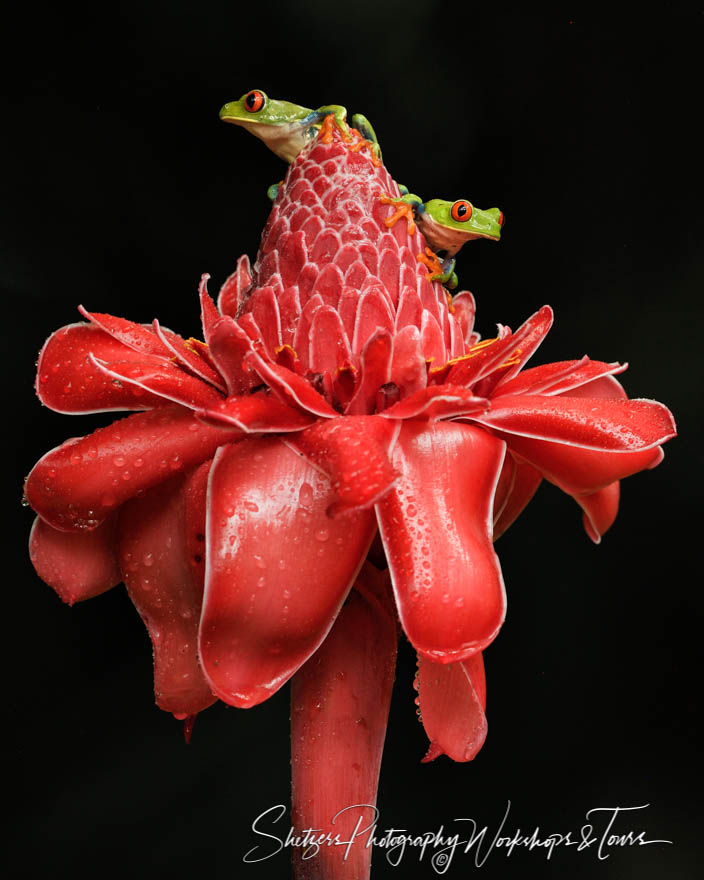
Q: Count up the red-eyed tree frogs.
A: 2